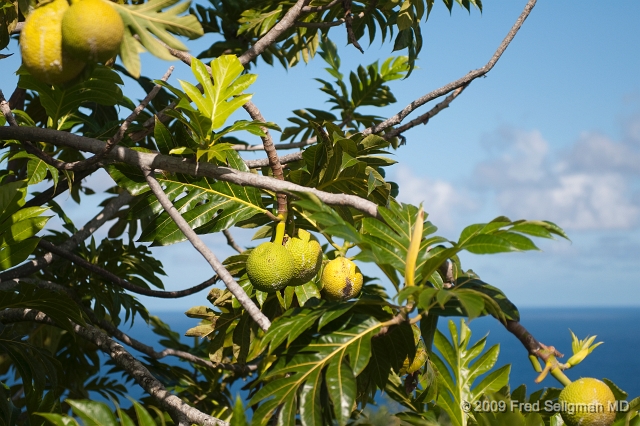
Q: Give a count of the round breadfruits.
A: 6